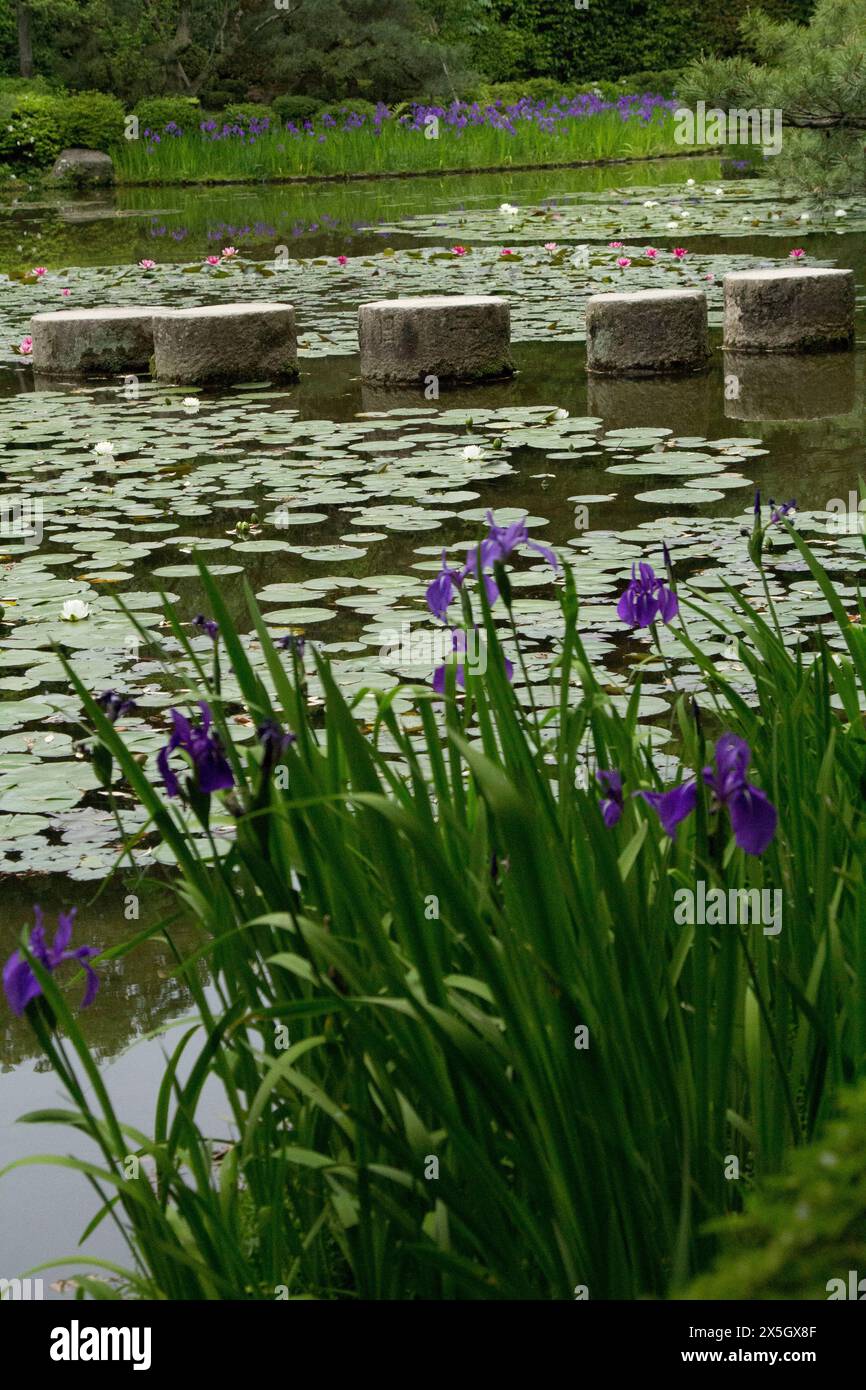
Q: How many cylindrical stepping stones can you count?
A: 5